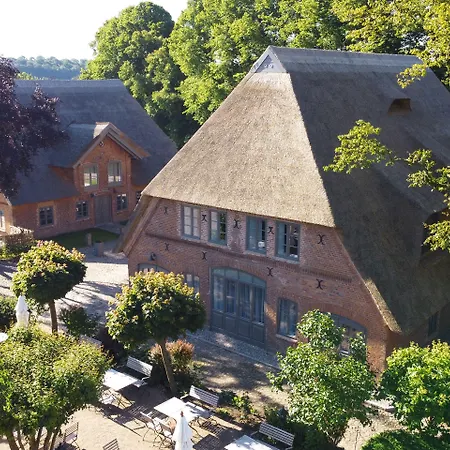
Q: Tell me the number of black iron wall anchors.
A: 9